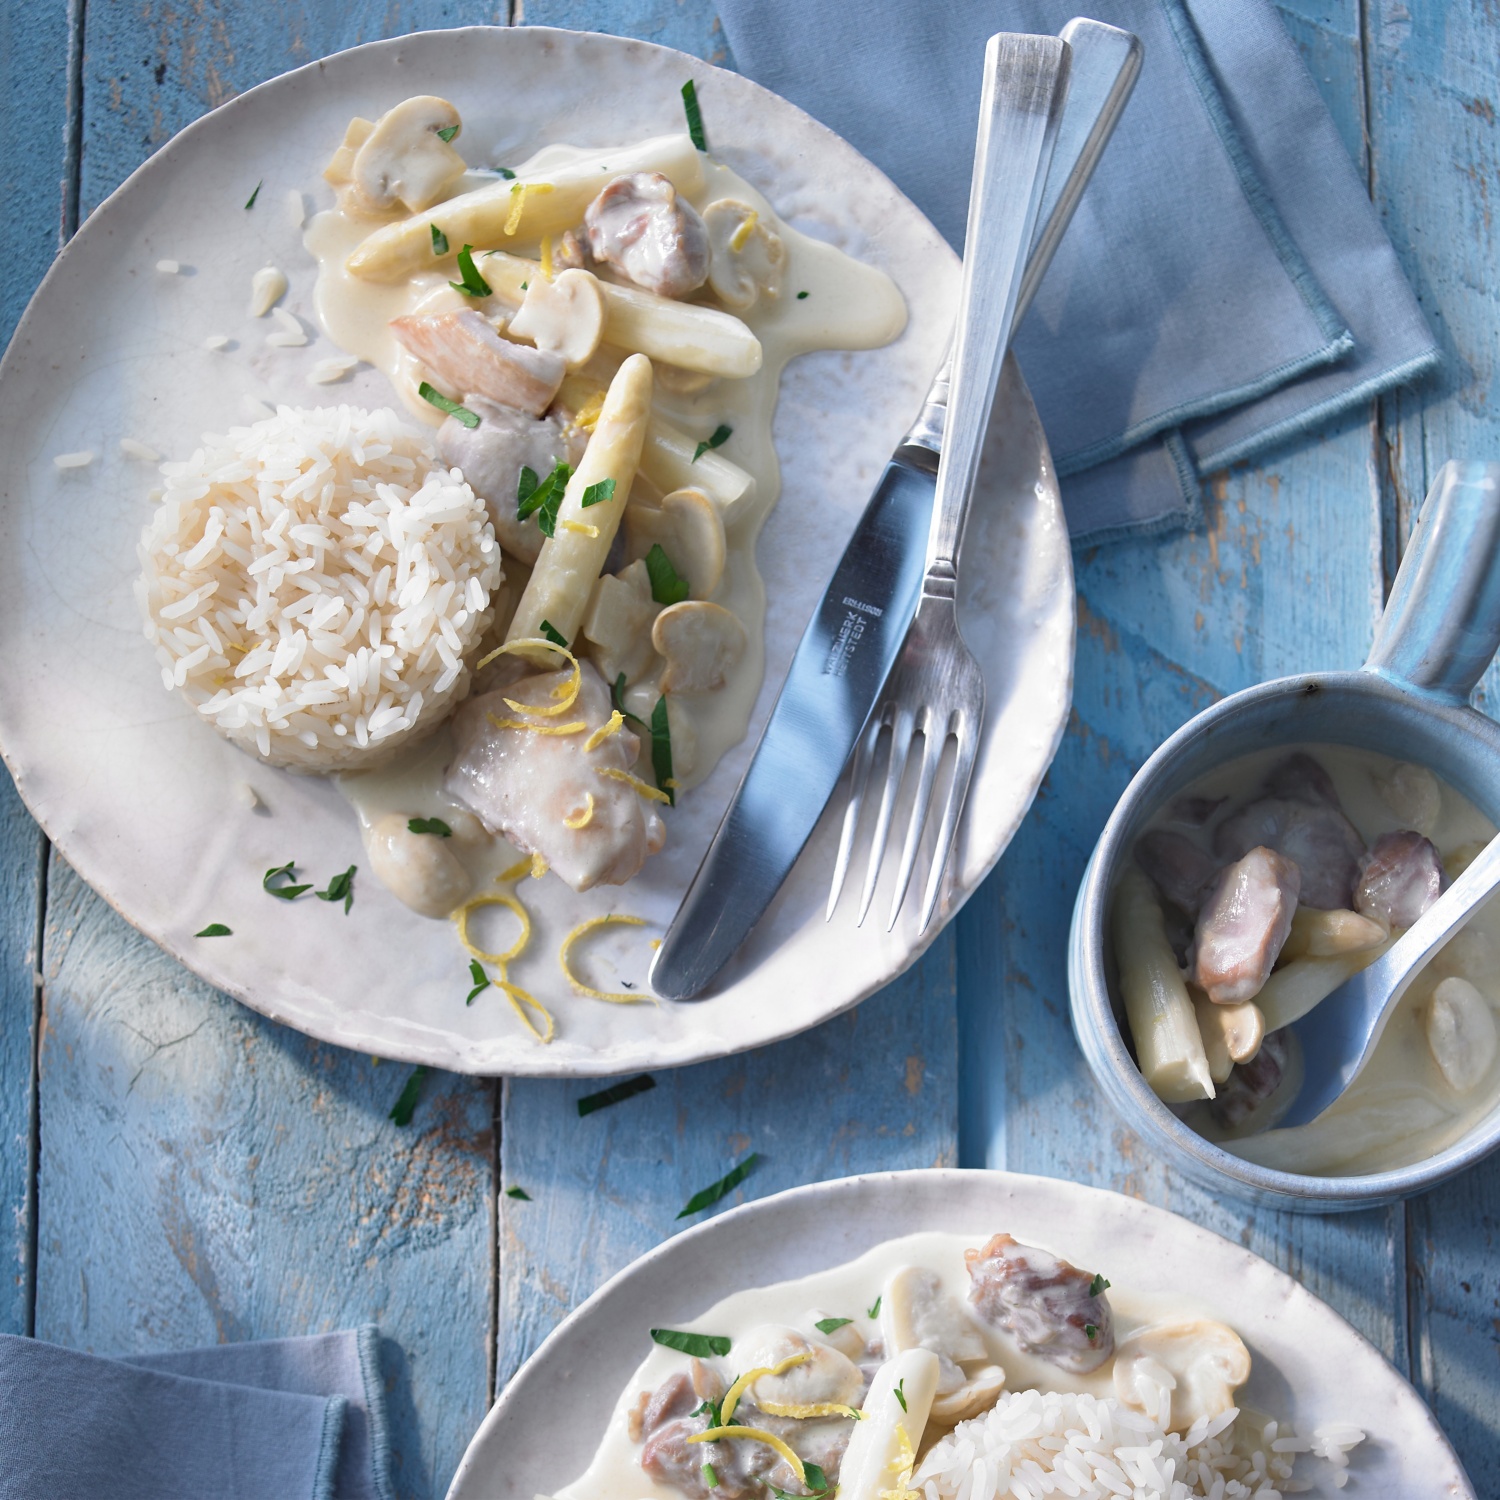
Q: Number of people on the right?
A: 0